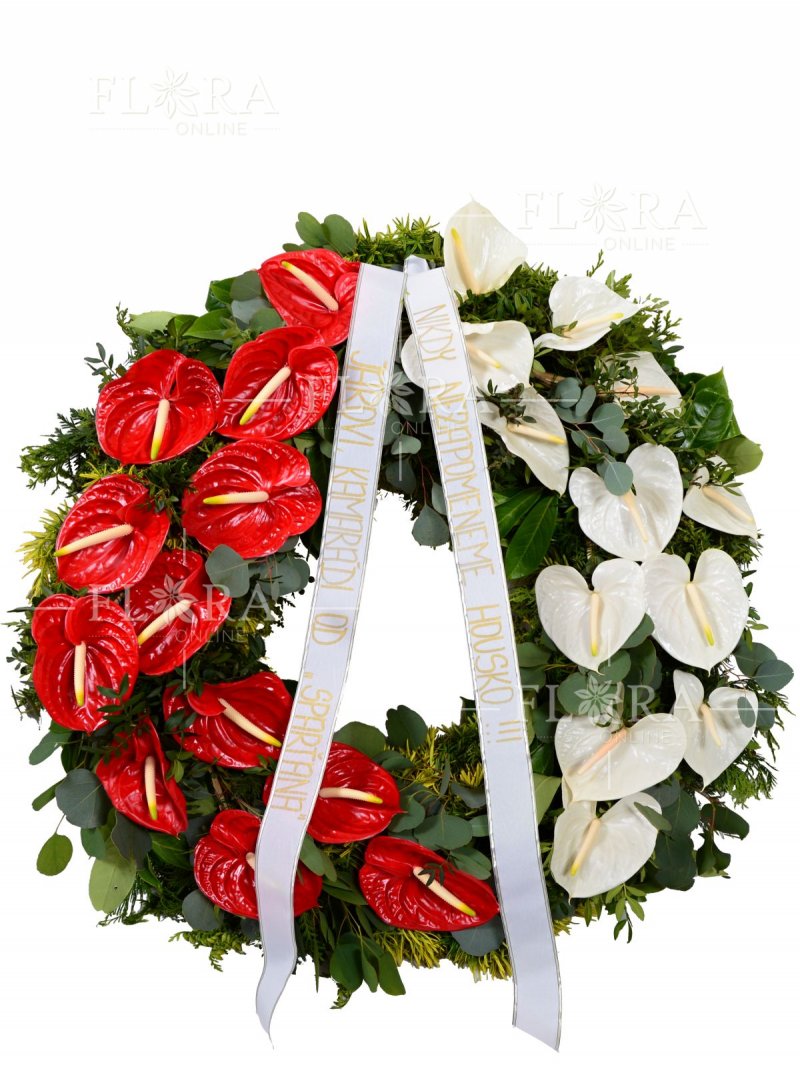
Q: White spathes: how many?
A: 12